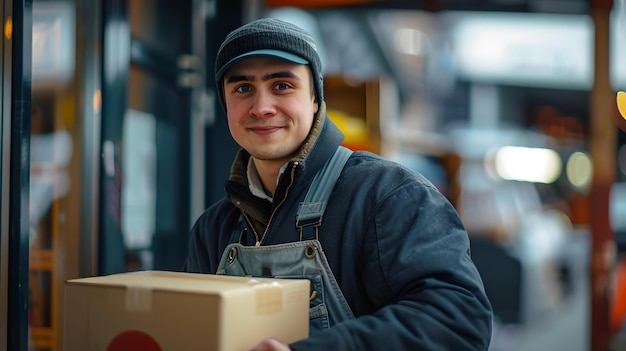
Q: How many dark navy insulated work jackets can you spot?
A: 1